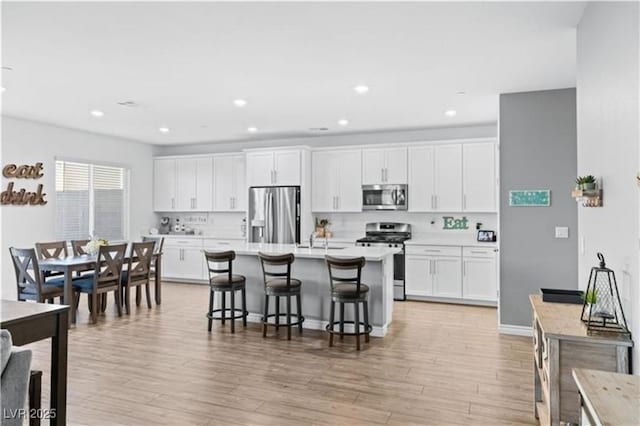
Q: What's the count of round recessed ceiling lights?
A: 7